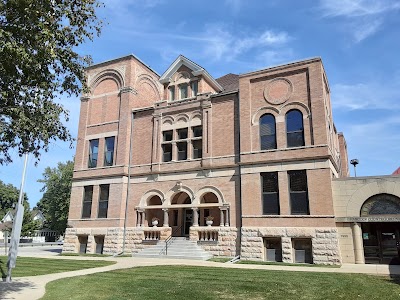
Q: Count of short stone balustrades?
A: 2